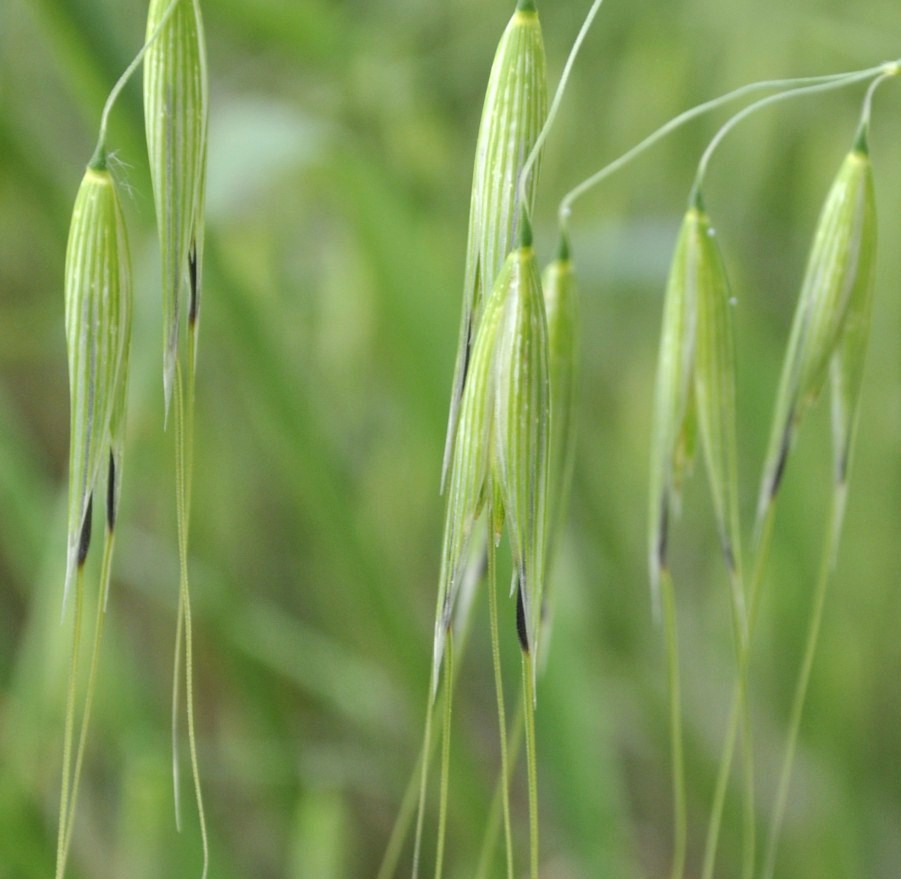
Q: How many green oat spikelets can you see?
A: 7